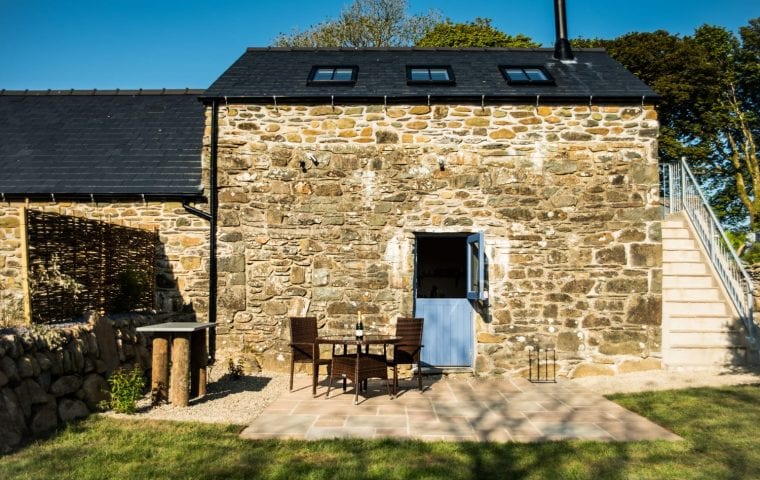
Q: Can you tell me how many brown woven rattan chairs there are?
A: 2